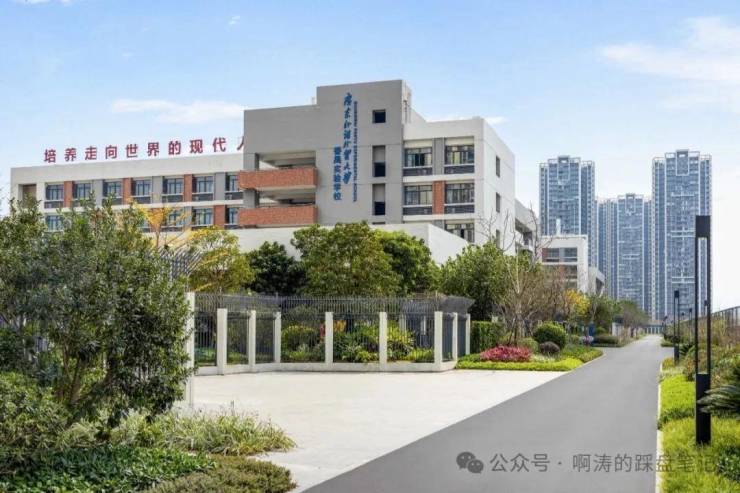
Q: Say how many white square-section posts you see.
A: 9